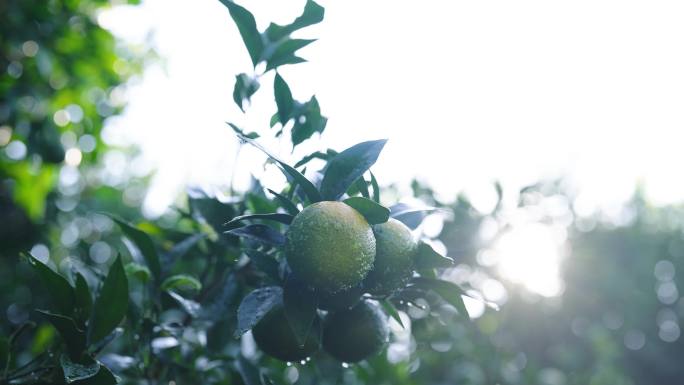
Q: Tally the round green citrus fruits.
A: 4